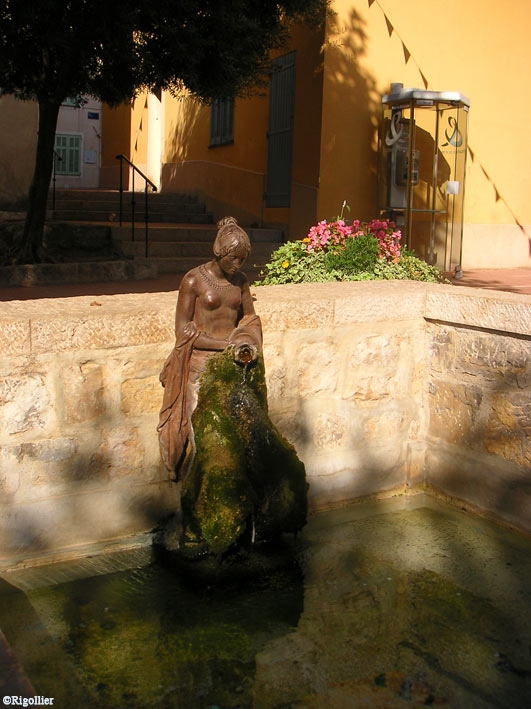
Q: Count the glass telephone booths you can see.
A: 1